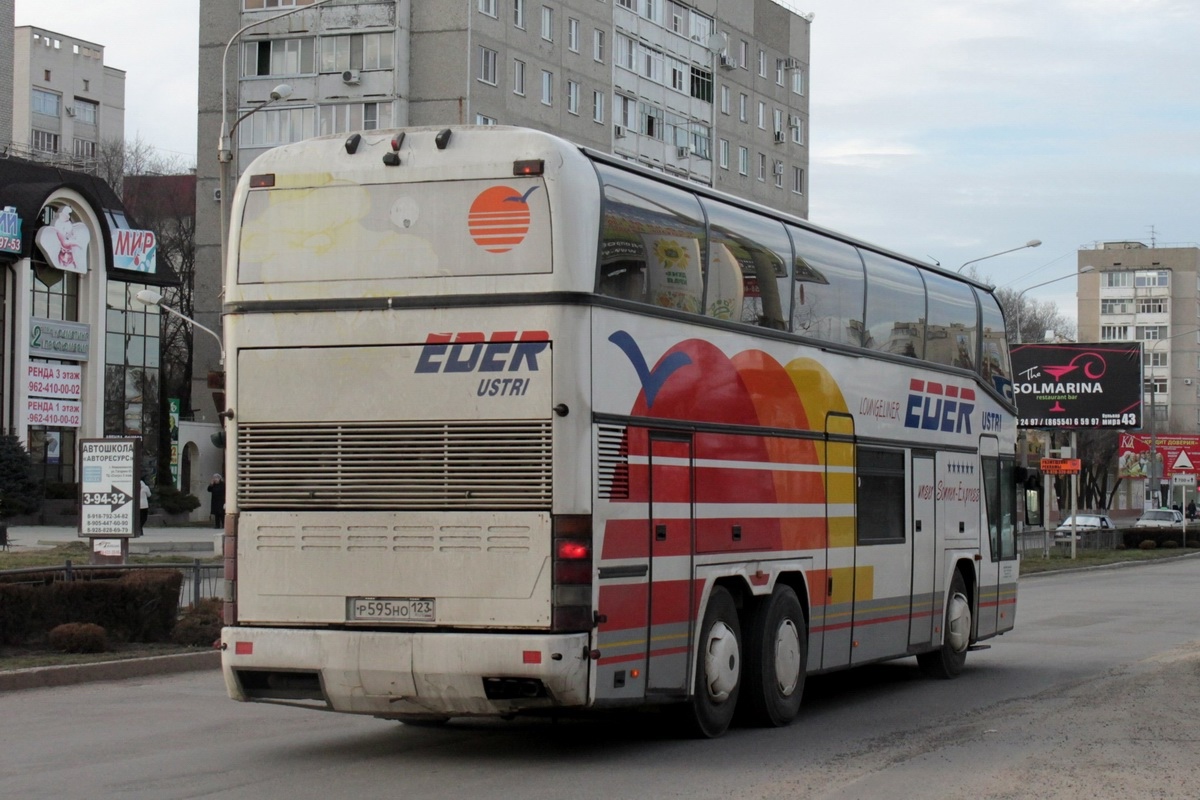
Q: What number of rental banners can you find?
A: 2